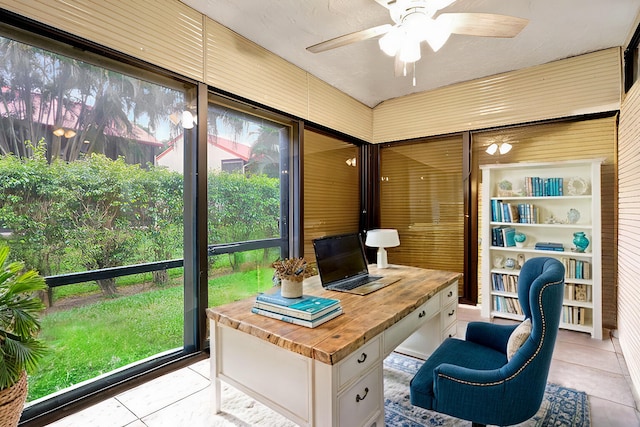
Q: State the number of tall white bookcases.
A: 1